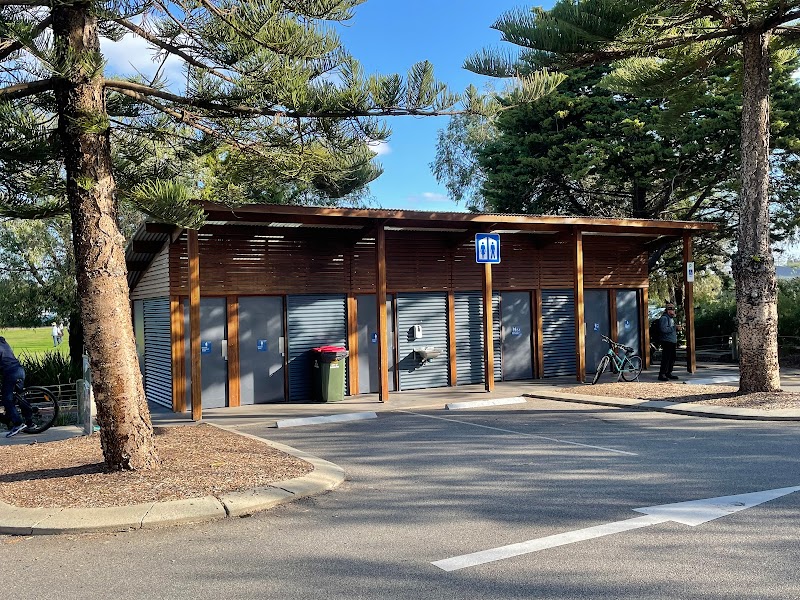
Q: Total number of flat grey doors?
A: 6